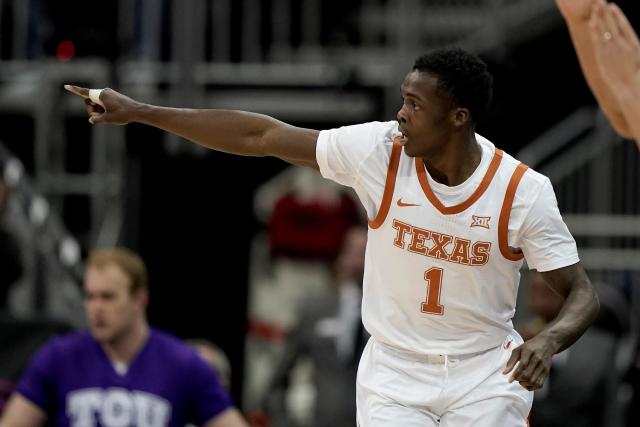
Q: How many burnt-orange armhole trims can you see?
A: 2